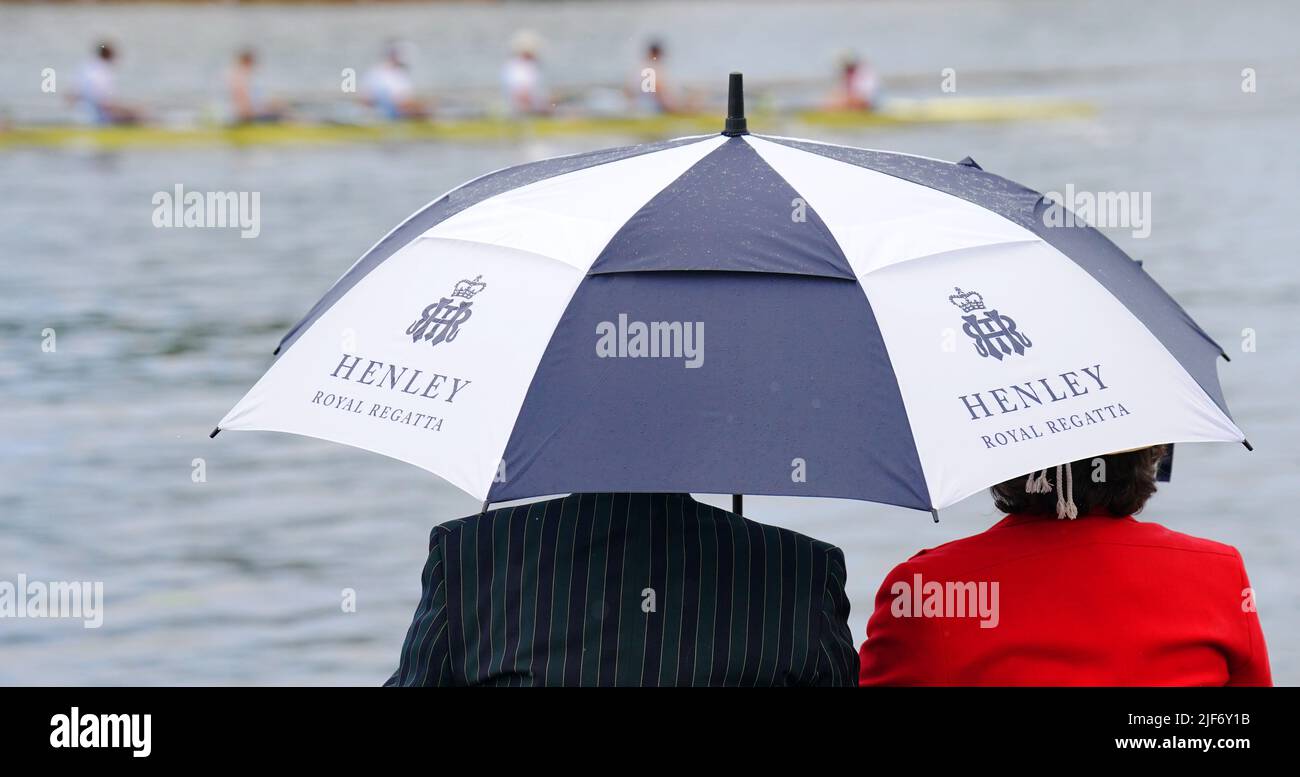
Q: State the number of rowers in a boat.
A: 6